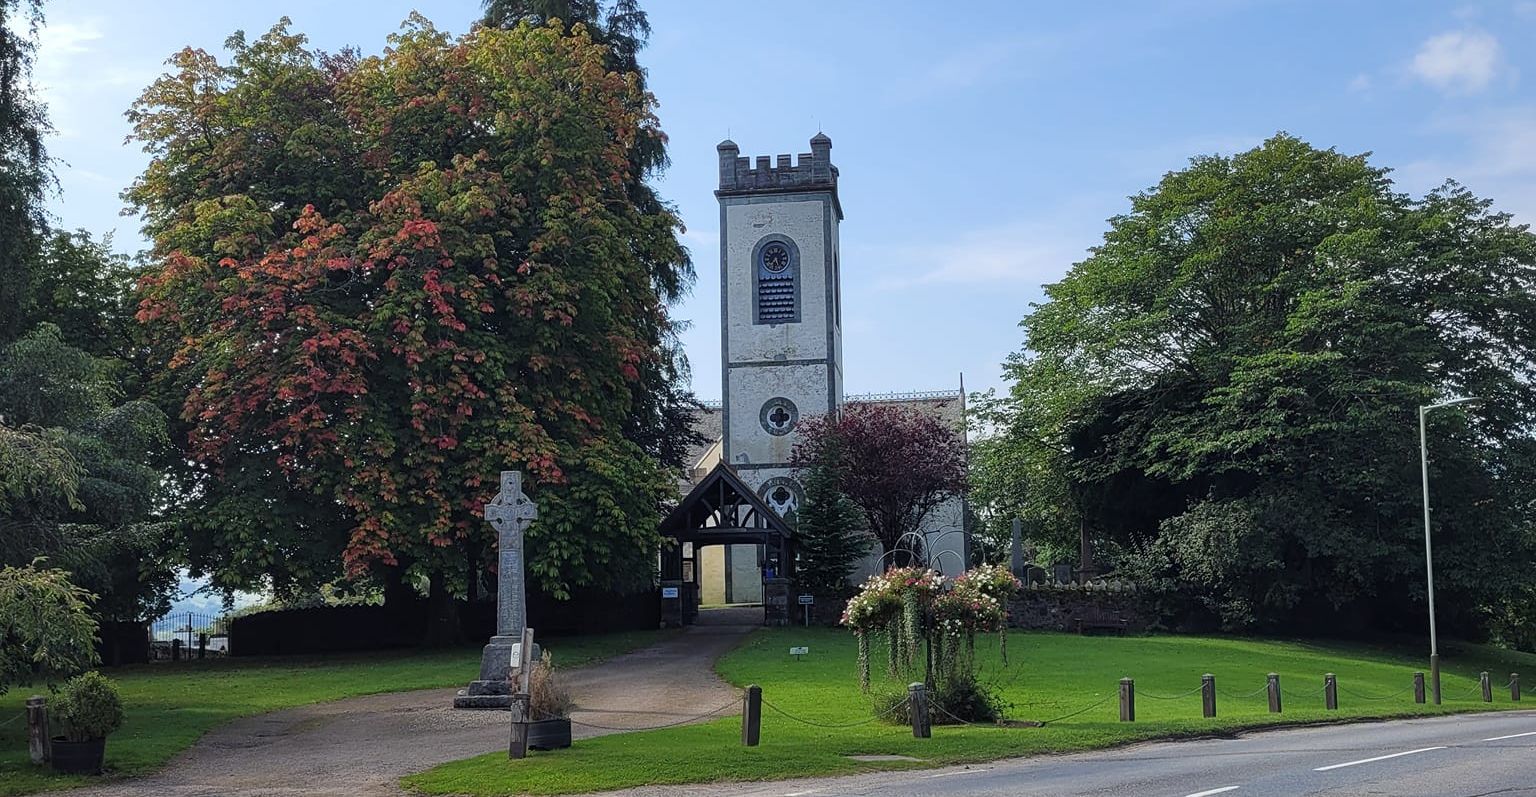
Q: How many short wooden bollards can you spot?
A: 11